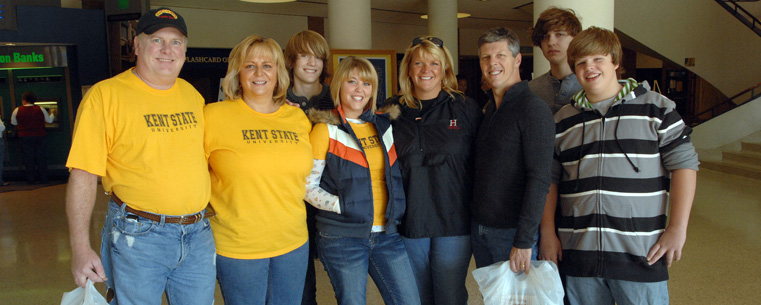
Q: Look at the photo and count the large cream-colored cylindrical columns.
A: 3